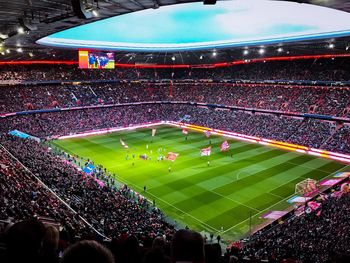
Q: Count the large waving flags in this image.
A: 7